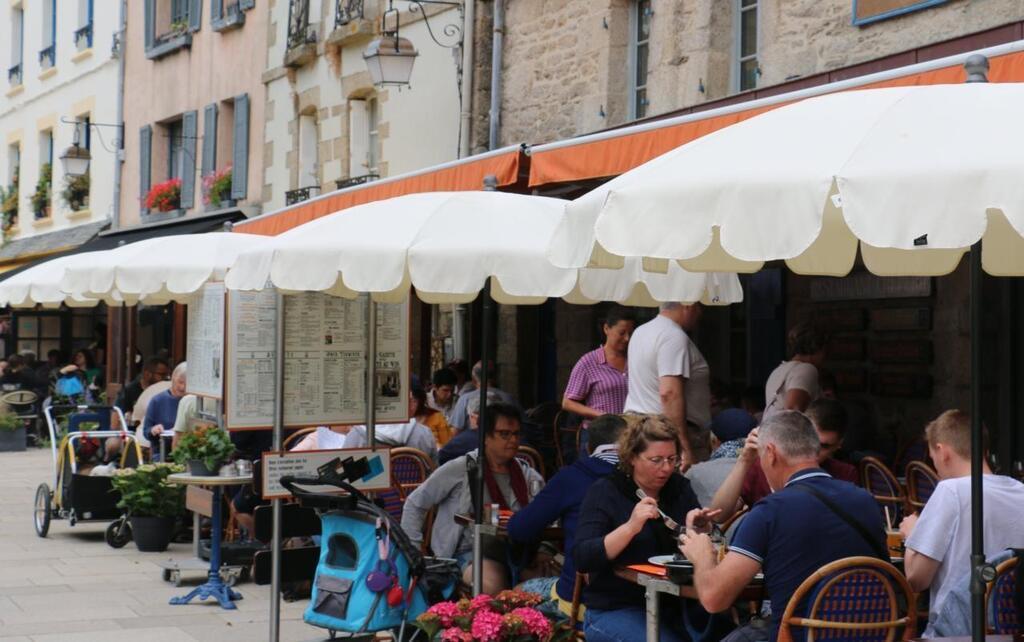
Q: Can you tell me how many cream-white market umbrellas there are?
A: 4